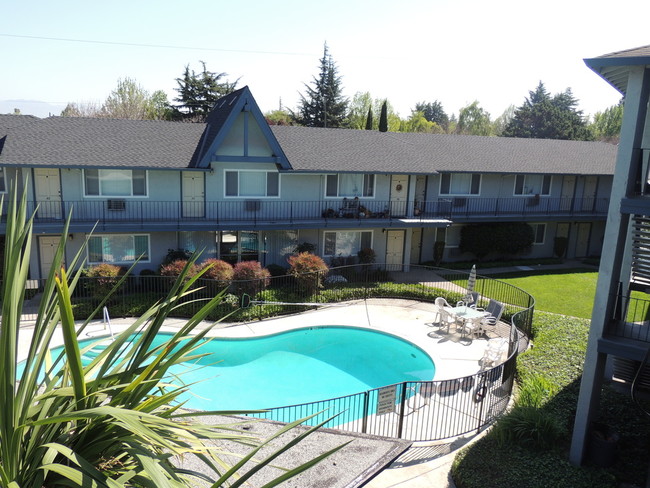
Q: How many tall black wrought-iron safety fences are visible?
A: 1